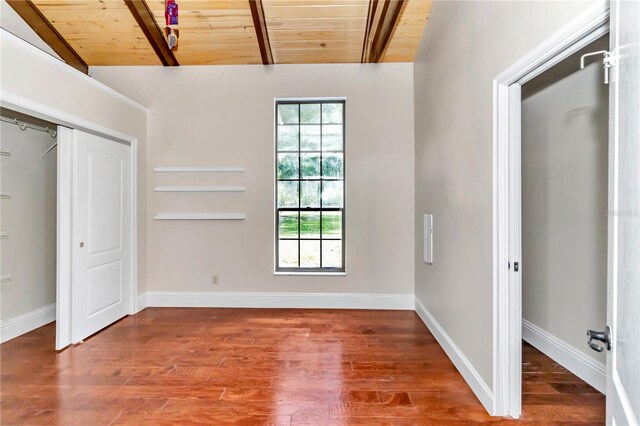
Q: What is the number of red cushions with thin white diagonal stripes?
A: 0